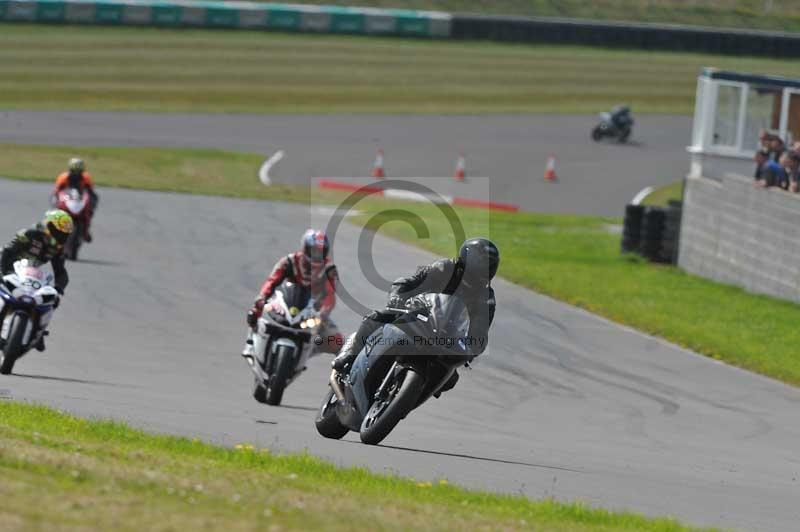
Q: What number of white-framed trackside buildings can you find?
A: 1